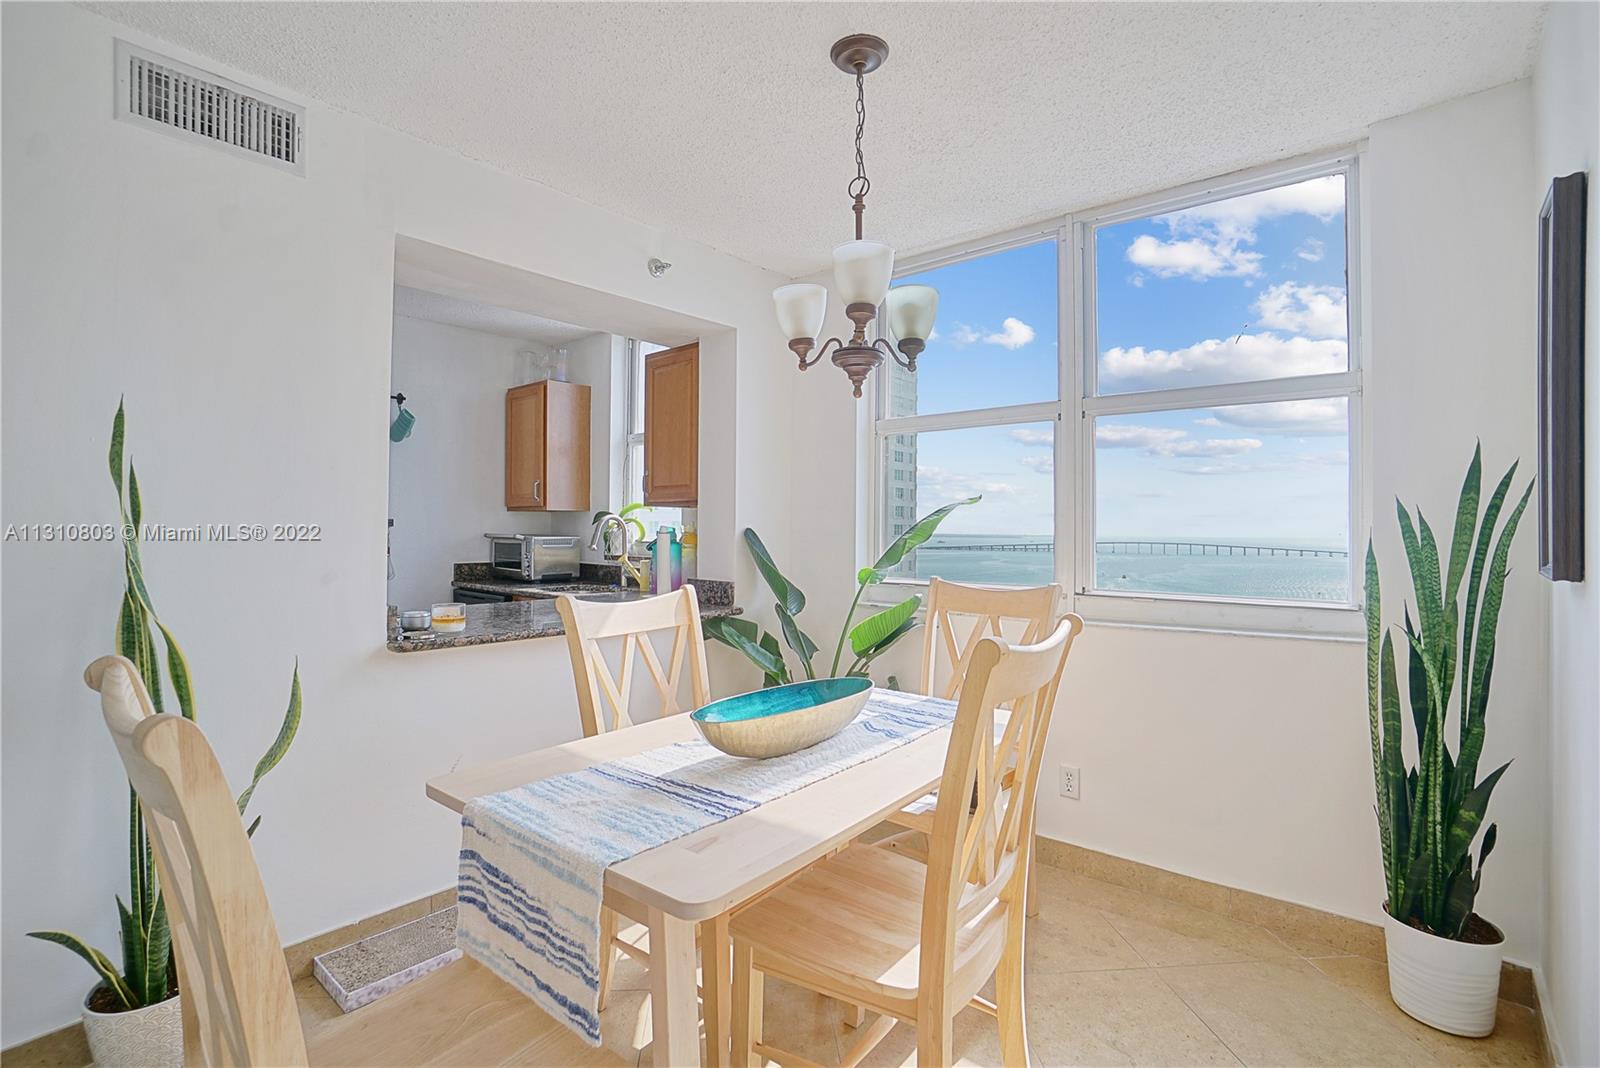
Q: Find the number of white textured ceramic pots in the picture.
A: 2